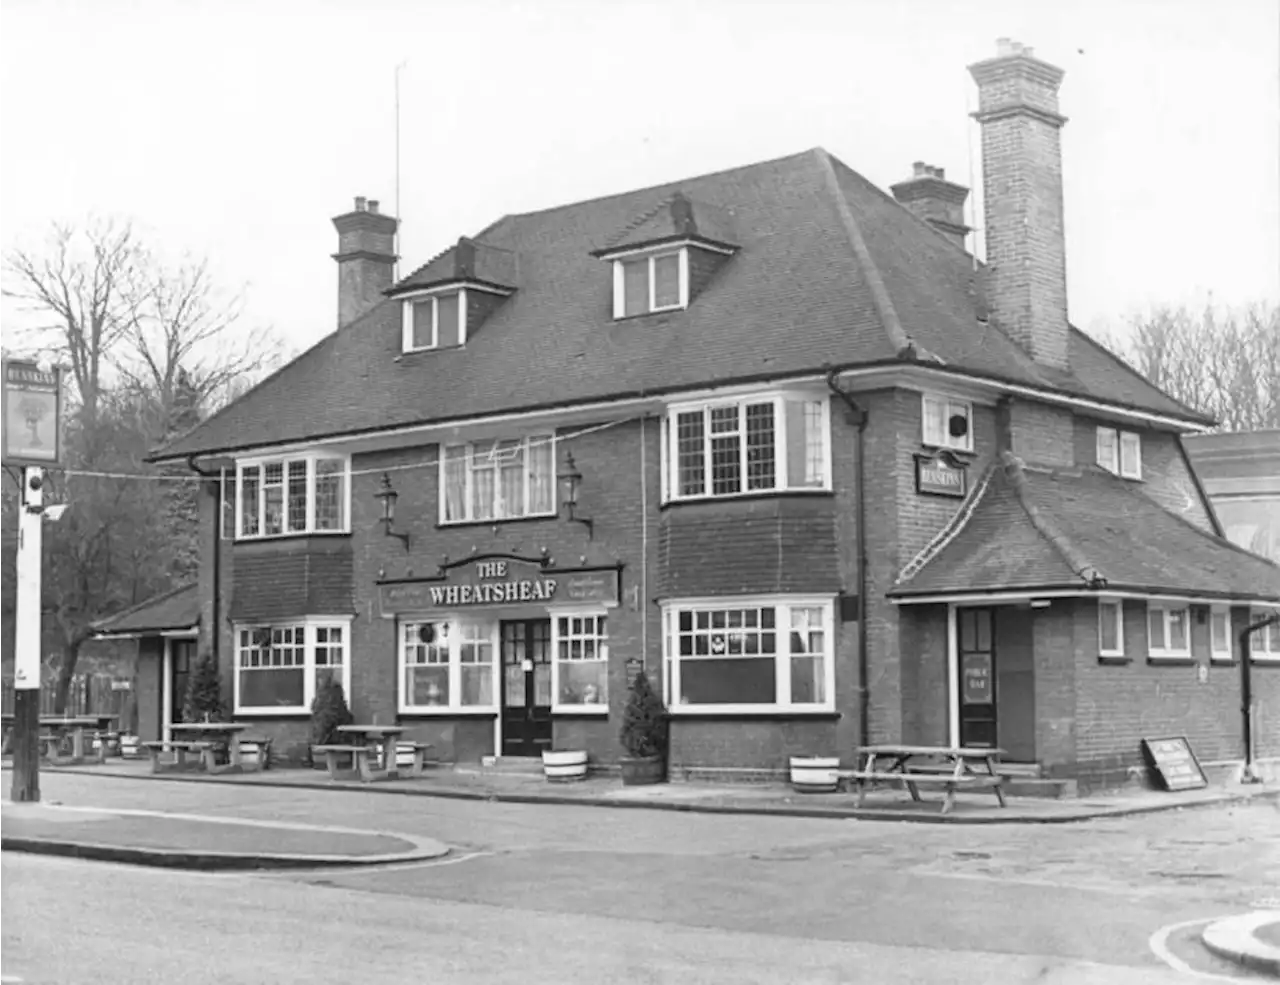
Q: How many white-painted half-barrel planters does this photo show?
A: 5